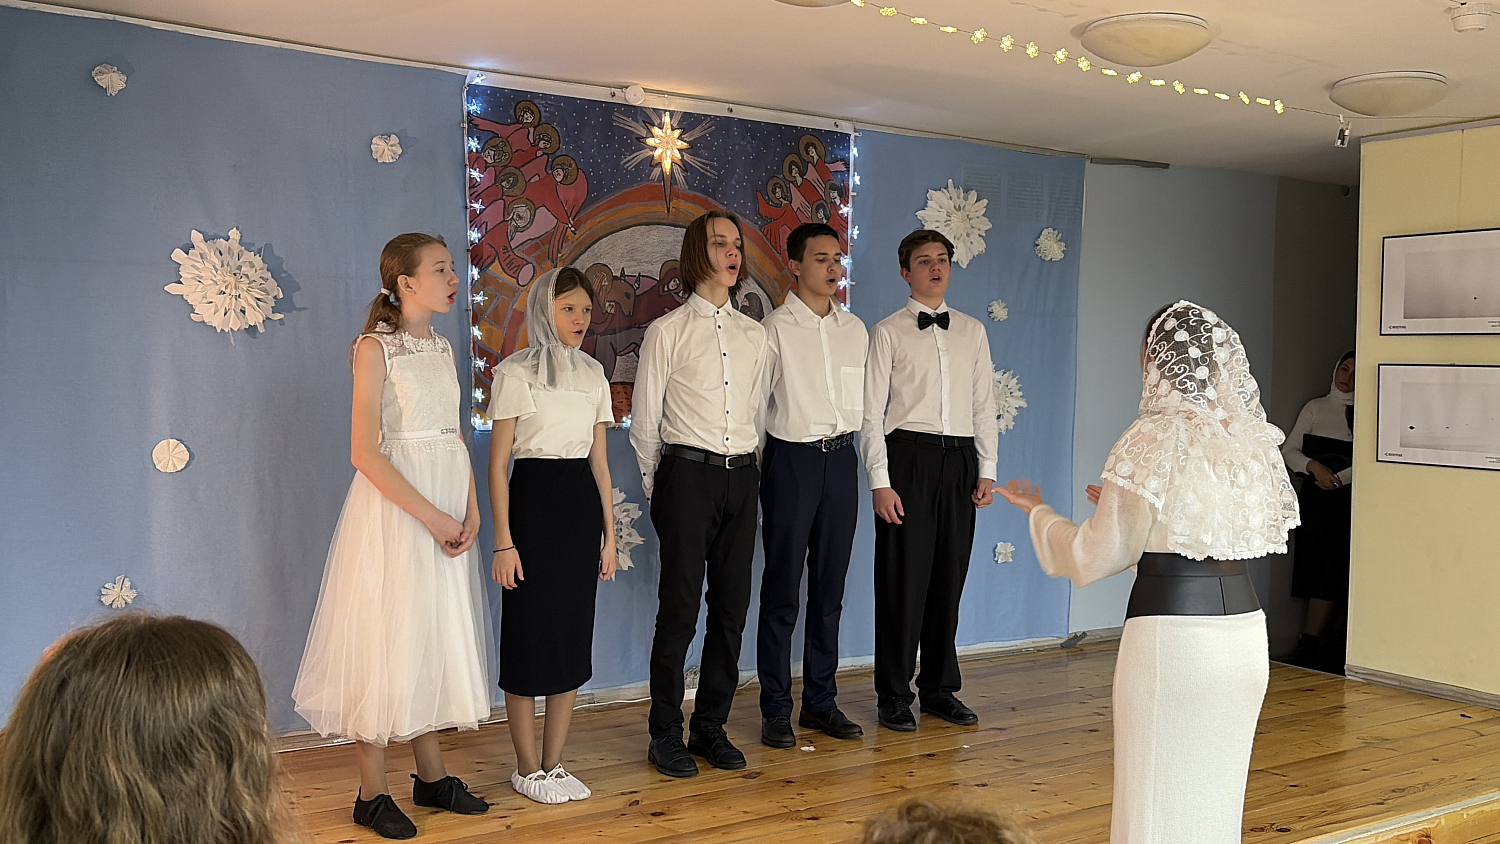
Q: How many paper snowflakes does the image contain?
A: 11